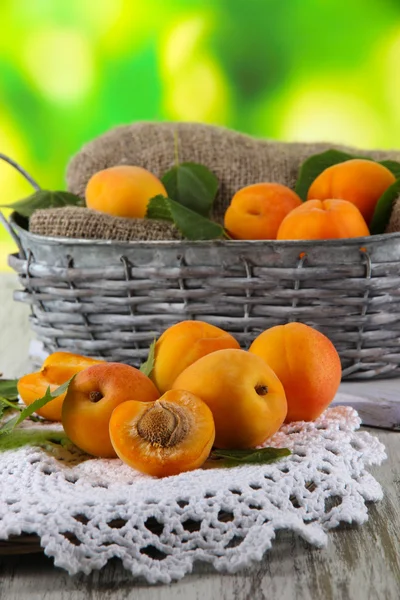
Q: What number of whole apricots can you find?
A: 8